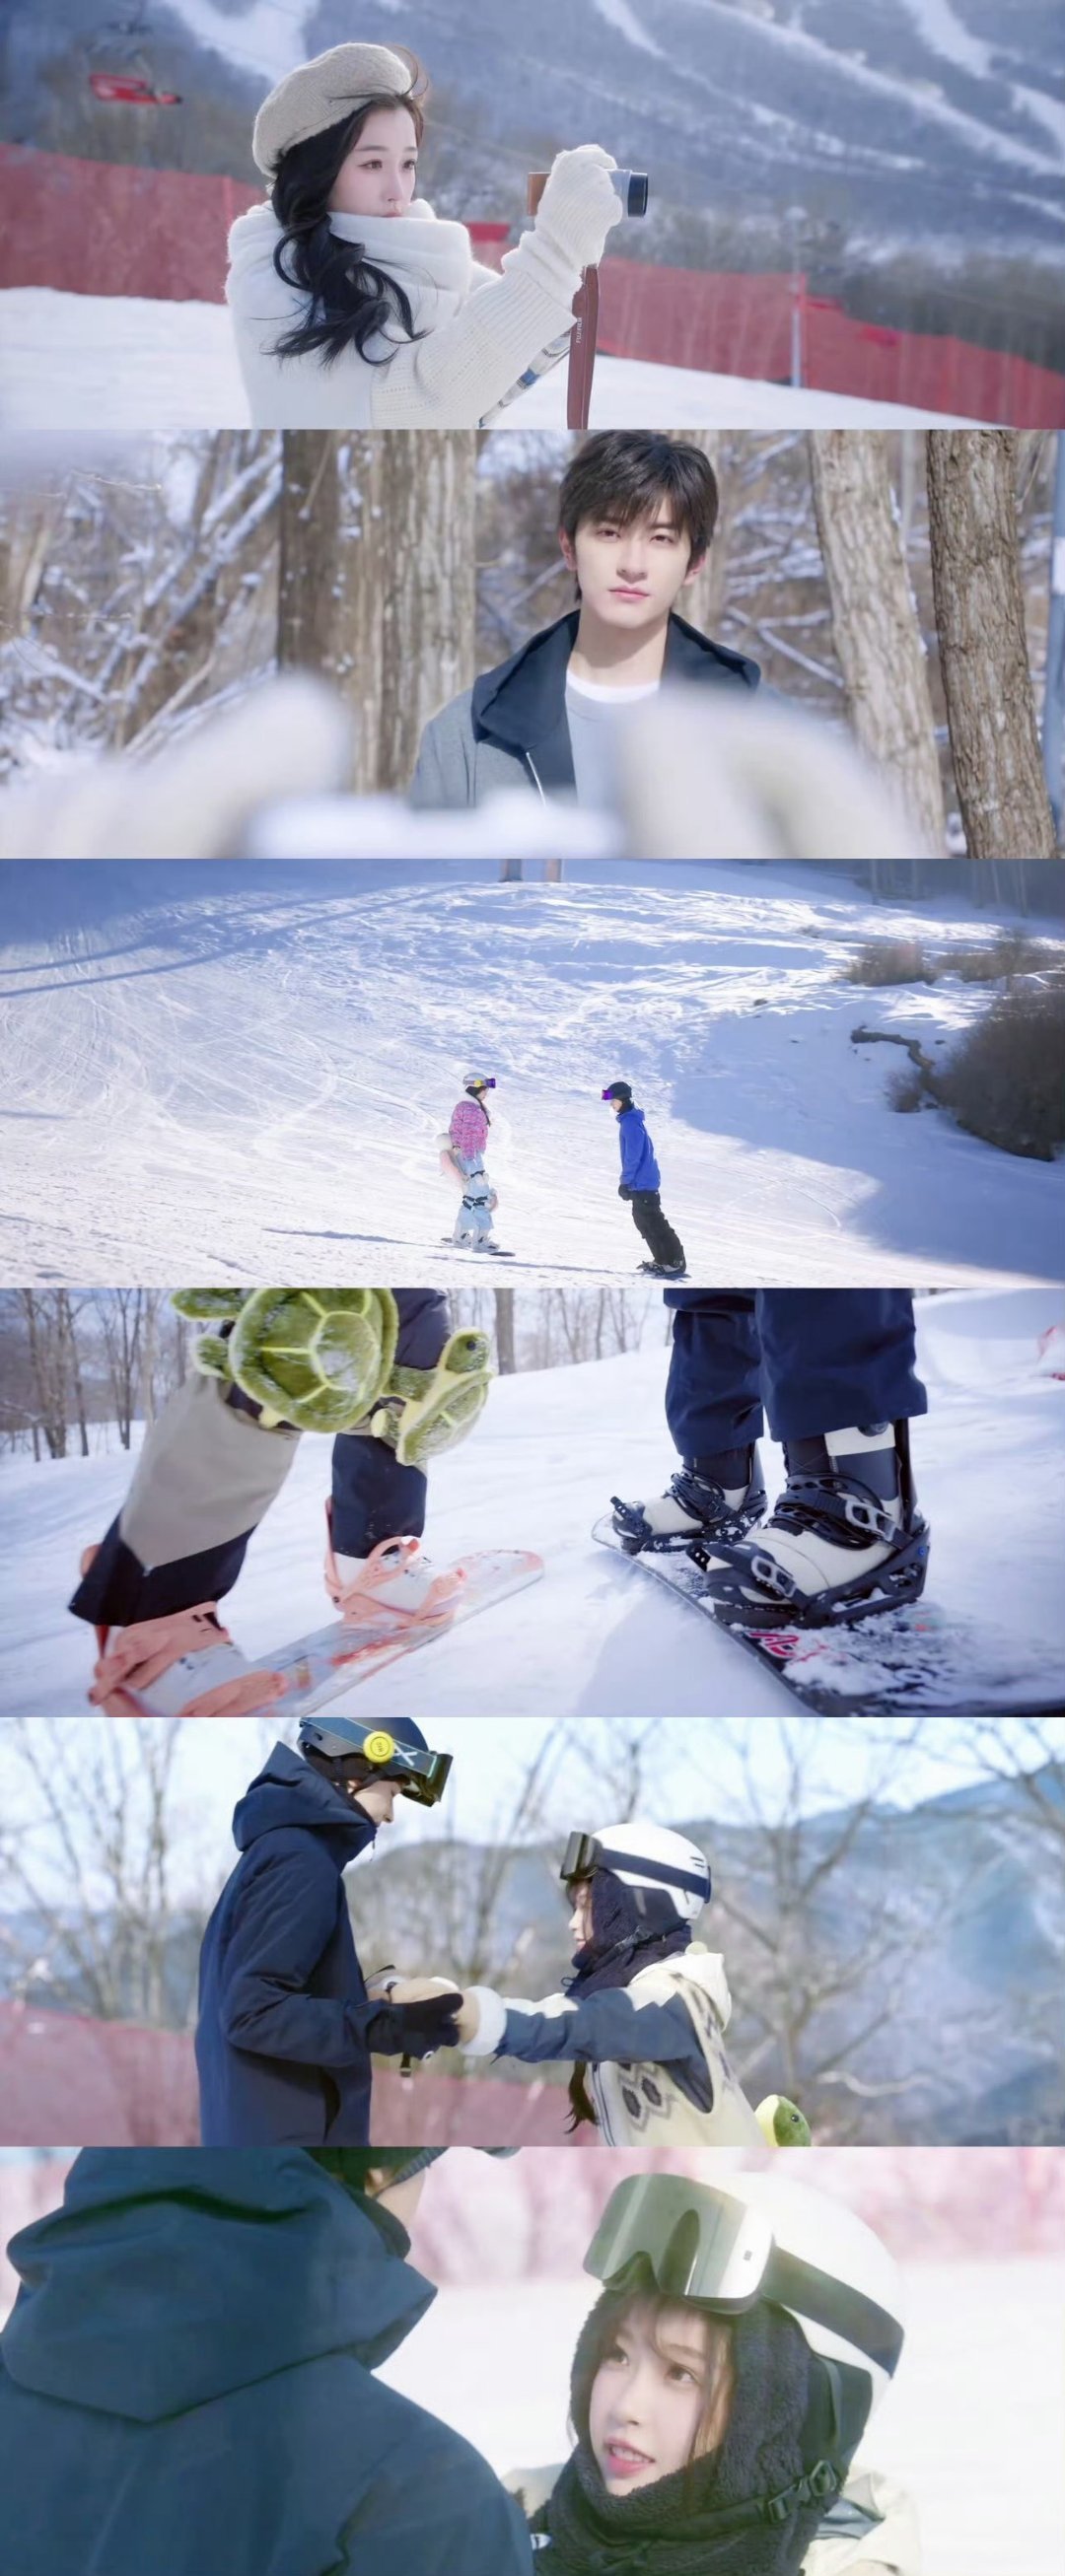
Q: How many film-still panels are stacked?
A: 6